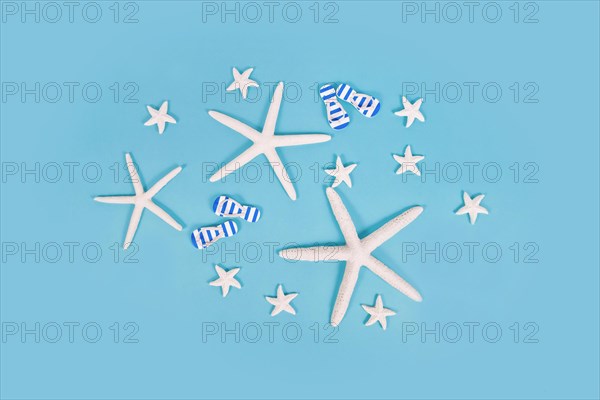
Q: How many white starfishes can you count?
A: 12